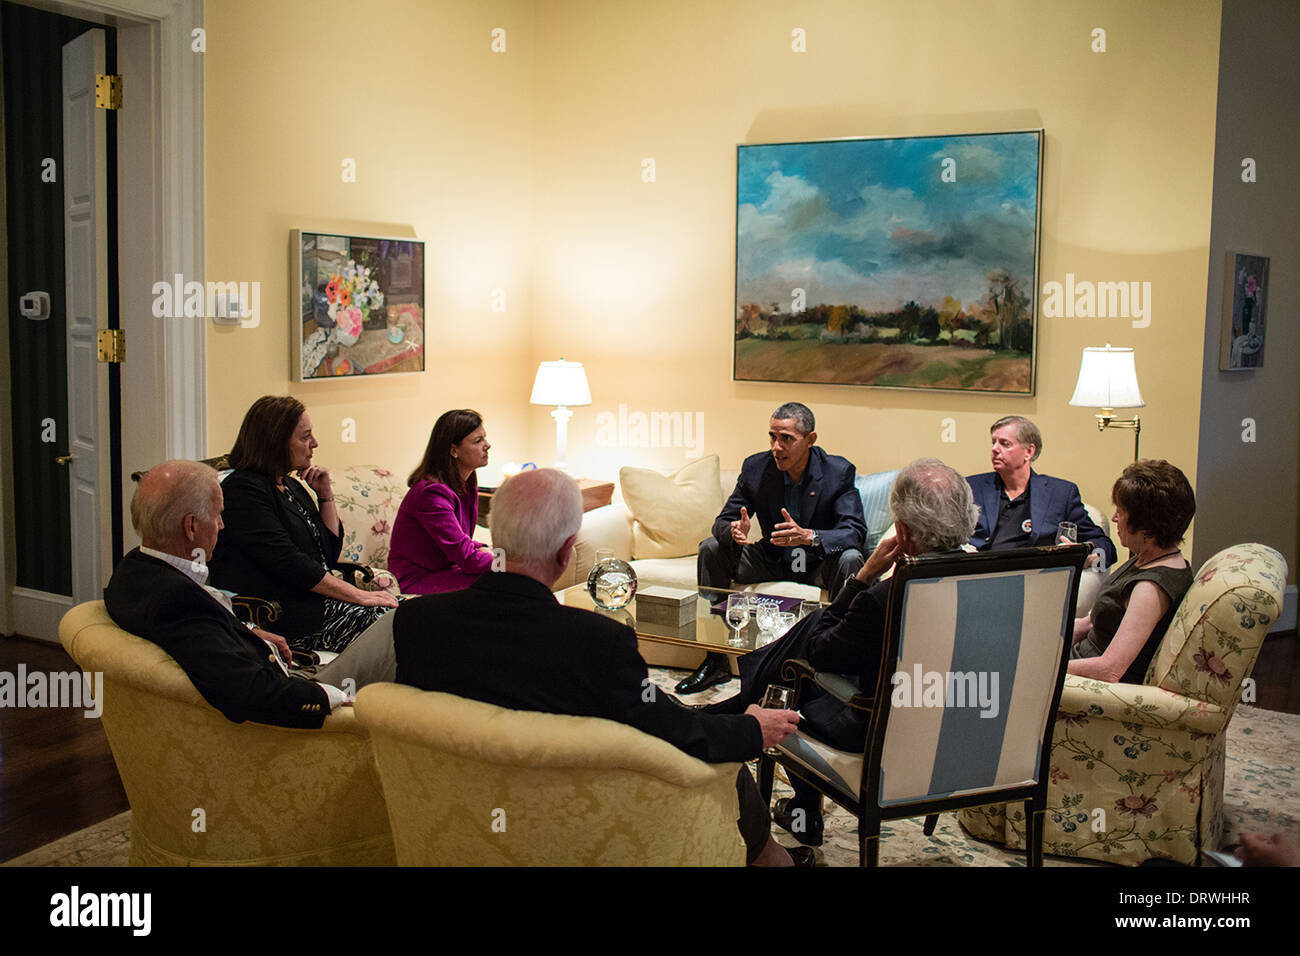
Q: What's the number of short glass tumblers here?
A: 2